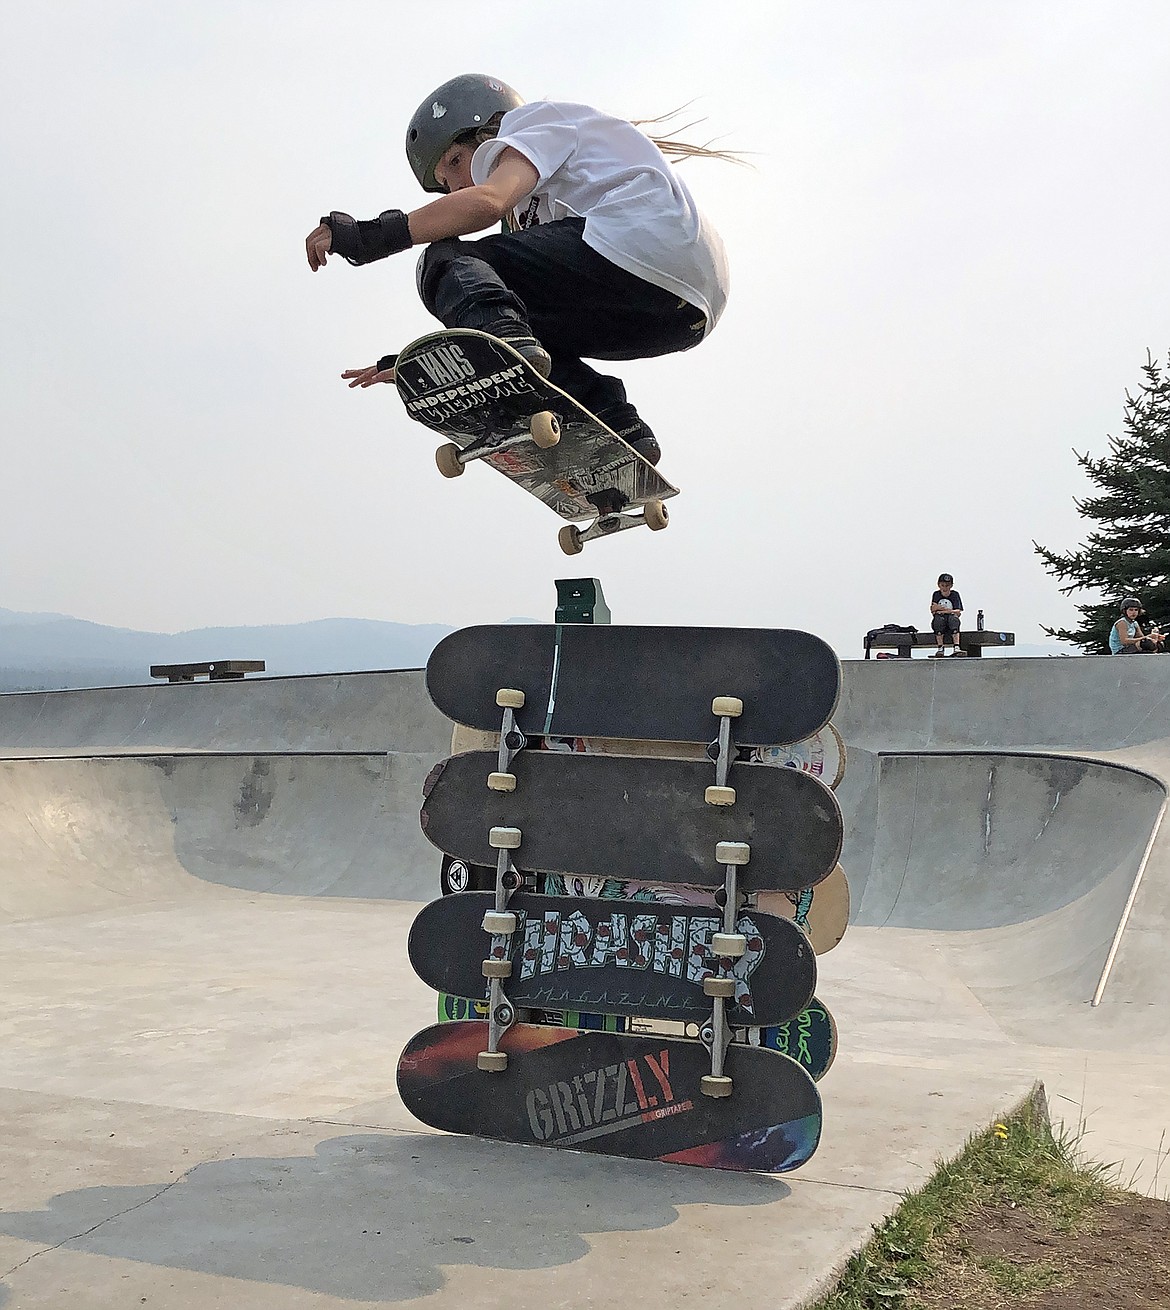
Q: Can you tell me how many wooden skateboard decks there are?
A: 8